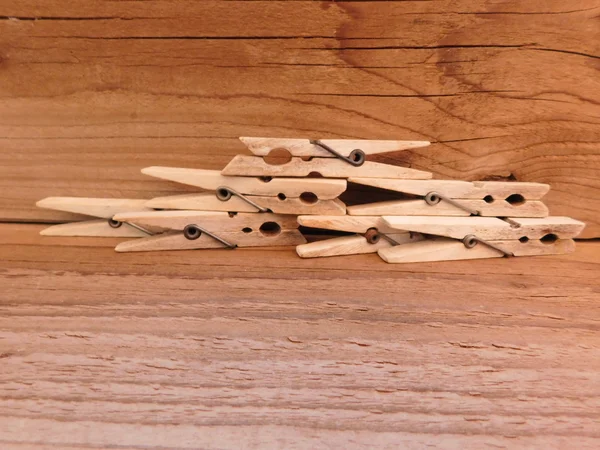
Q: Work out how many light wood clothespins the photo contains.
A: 7